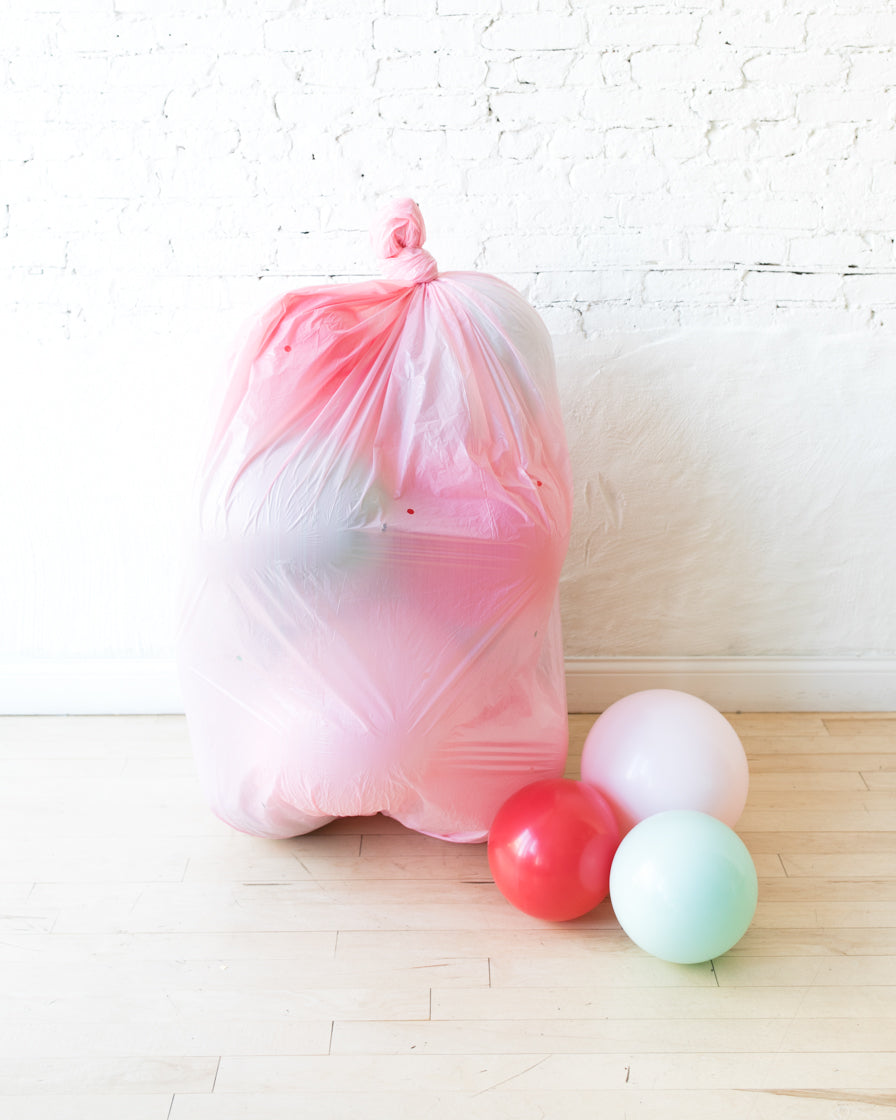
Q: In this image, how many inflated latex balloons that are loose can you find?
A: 3